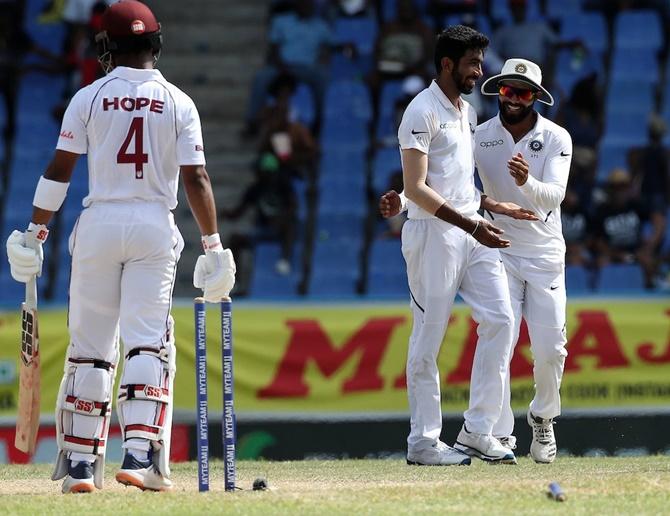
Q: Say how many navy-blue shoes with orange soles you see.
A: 2